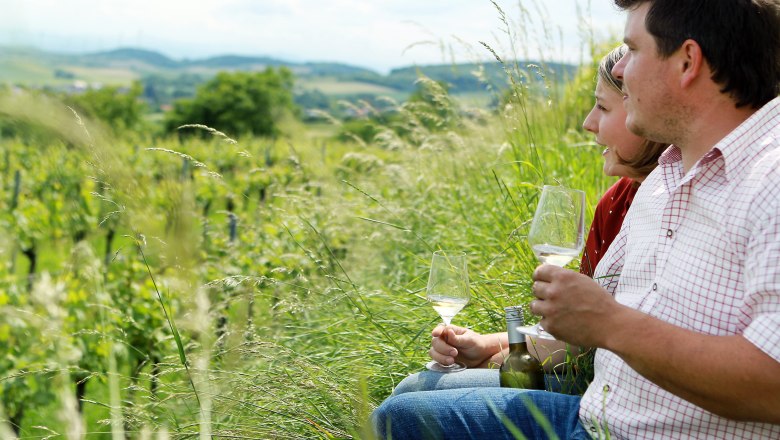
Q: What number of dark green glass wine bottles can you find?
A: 1